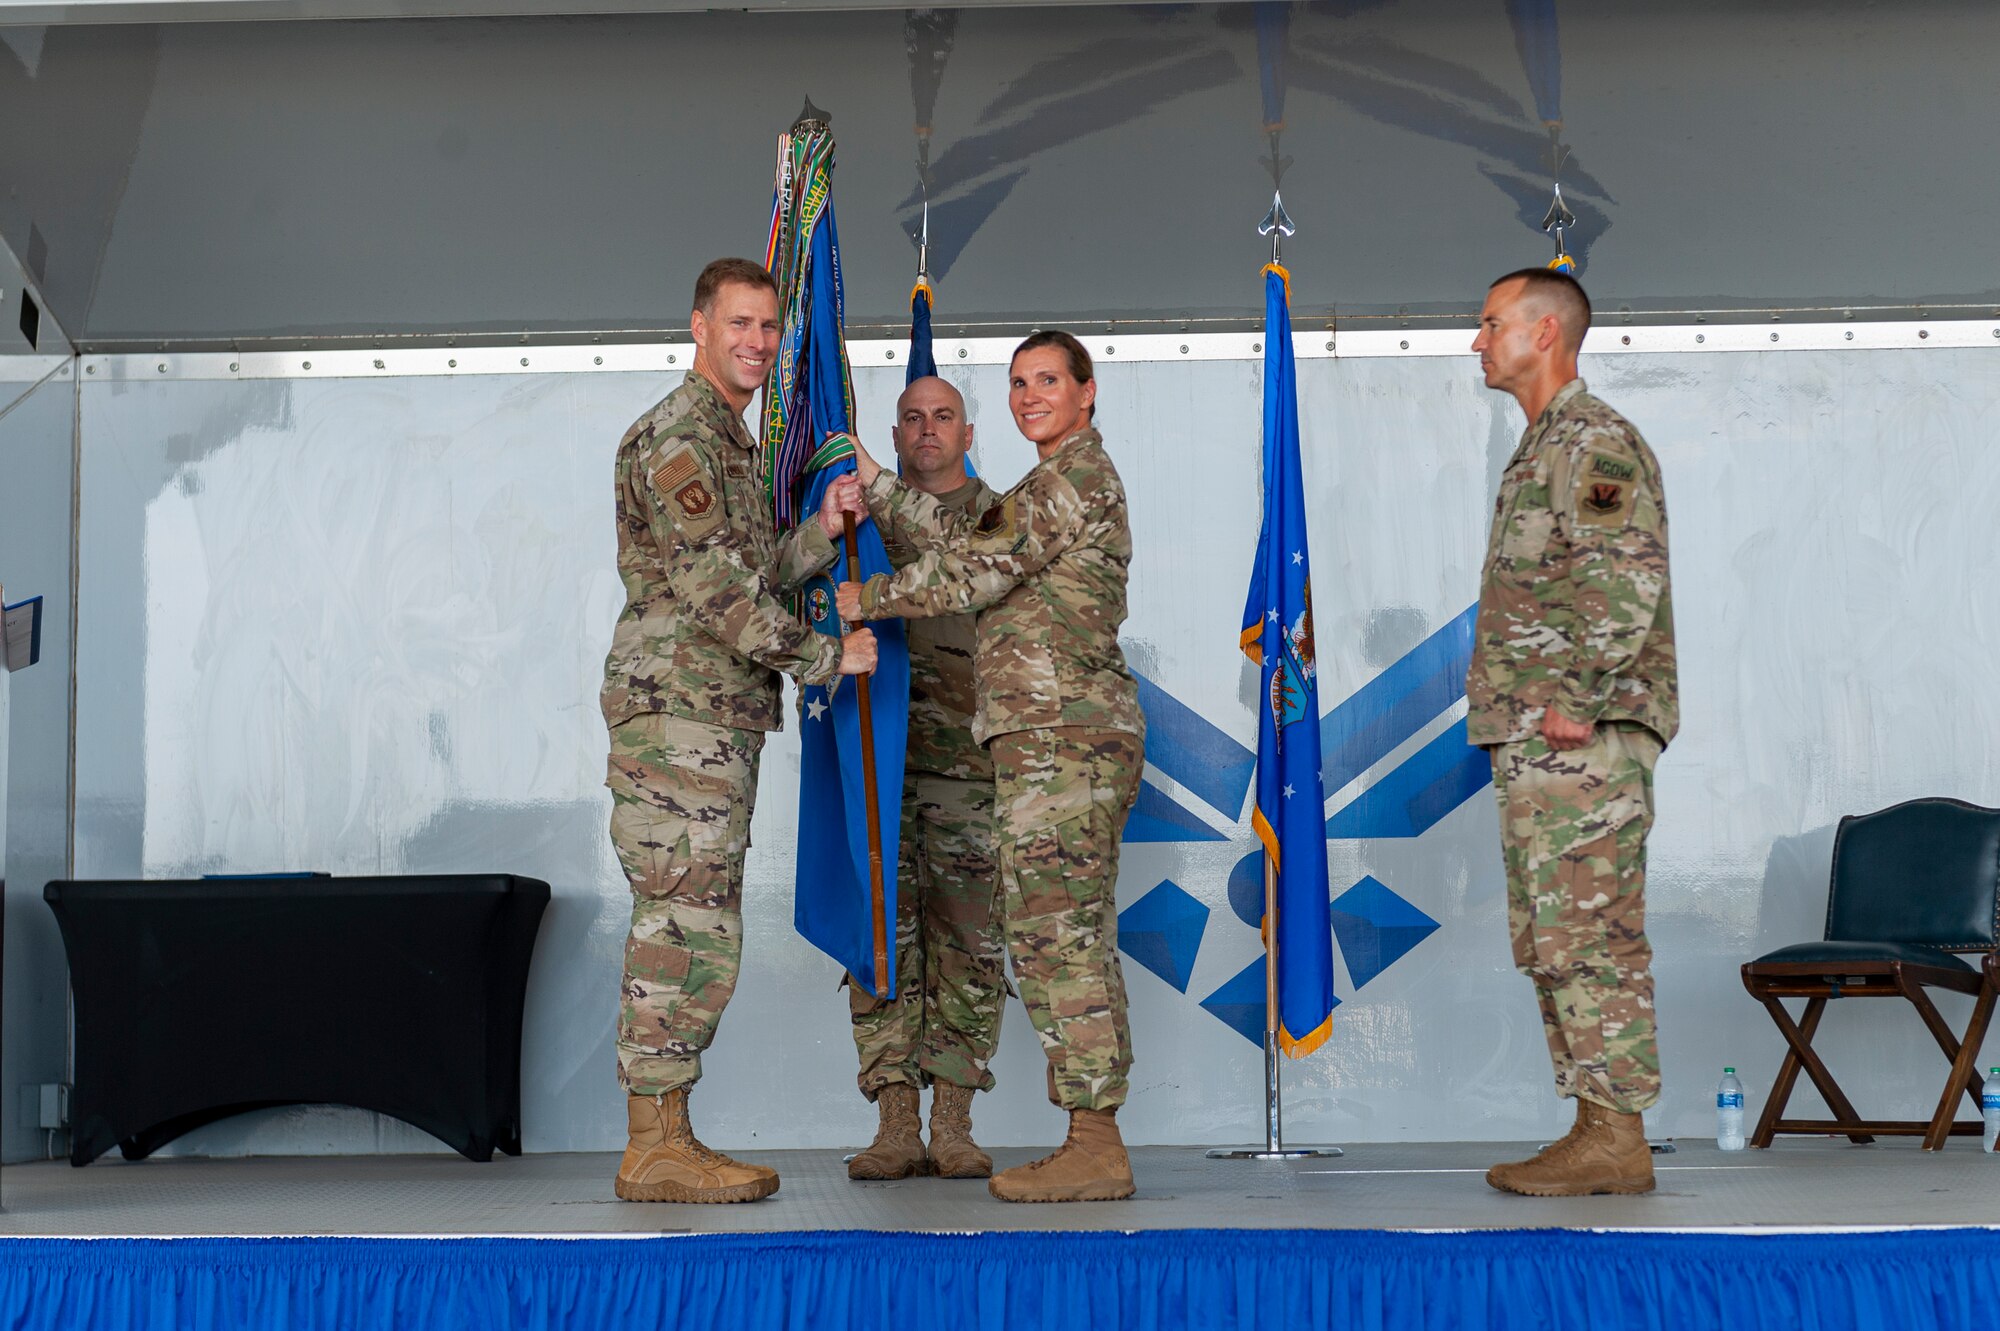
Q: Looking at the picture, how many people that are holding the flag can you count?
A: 2